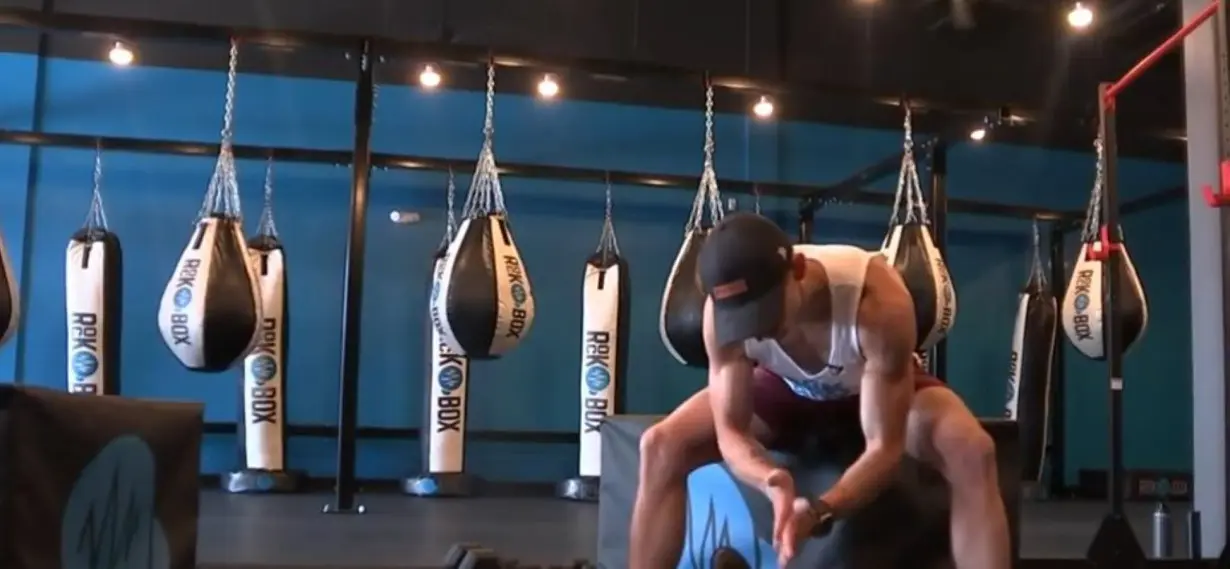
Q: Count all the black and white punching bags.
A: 11